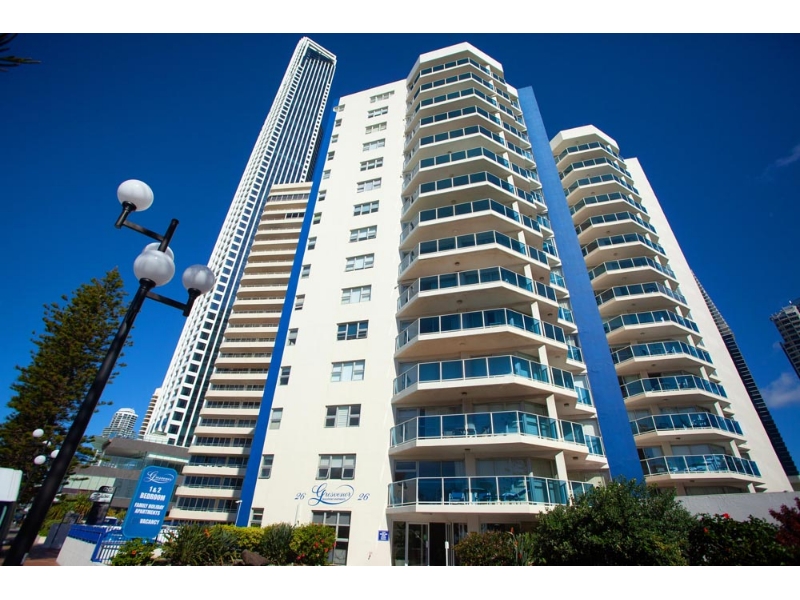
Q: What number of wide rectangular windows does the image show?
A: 14